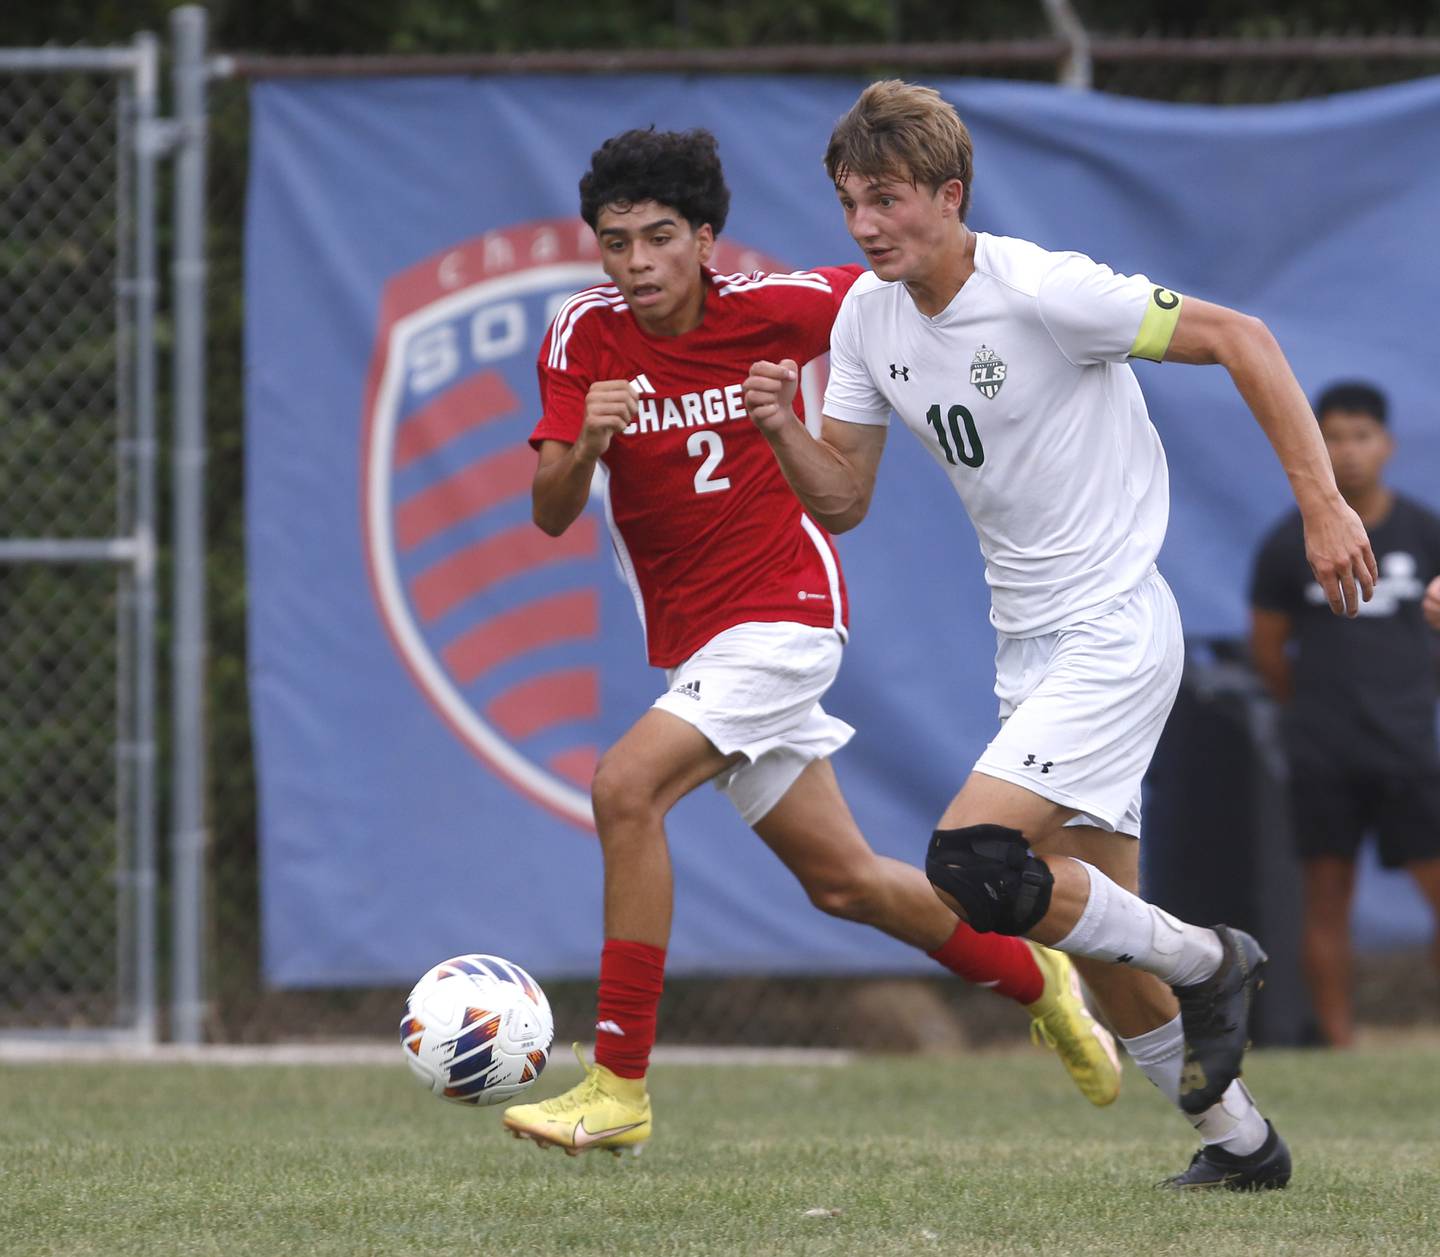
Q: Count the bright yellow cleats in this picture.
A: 2